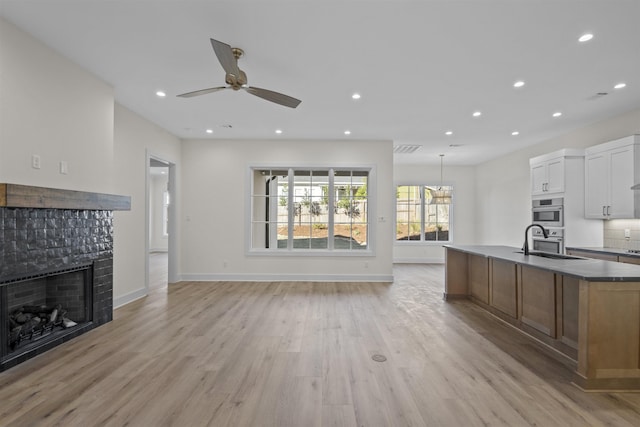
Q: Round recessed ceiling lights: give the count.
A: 12